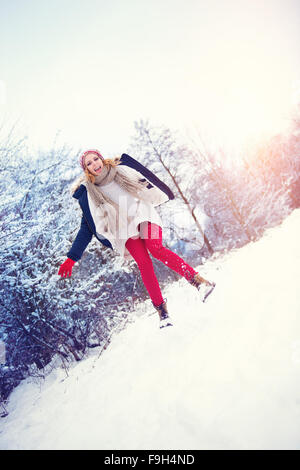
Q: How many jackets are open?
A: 1